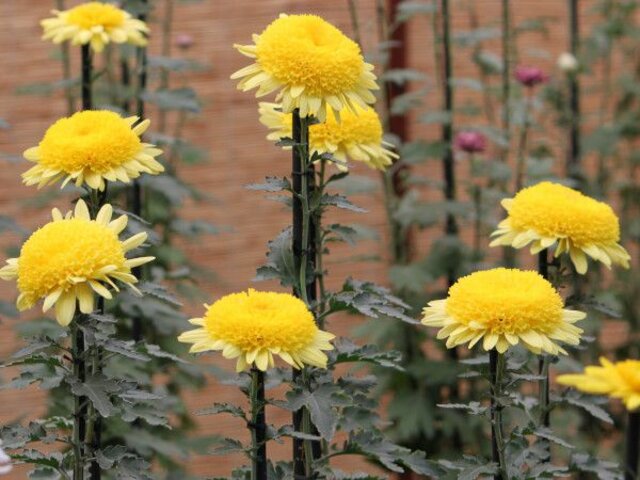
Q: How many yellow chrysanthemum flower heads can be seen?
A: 9